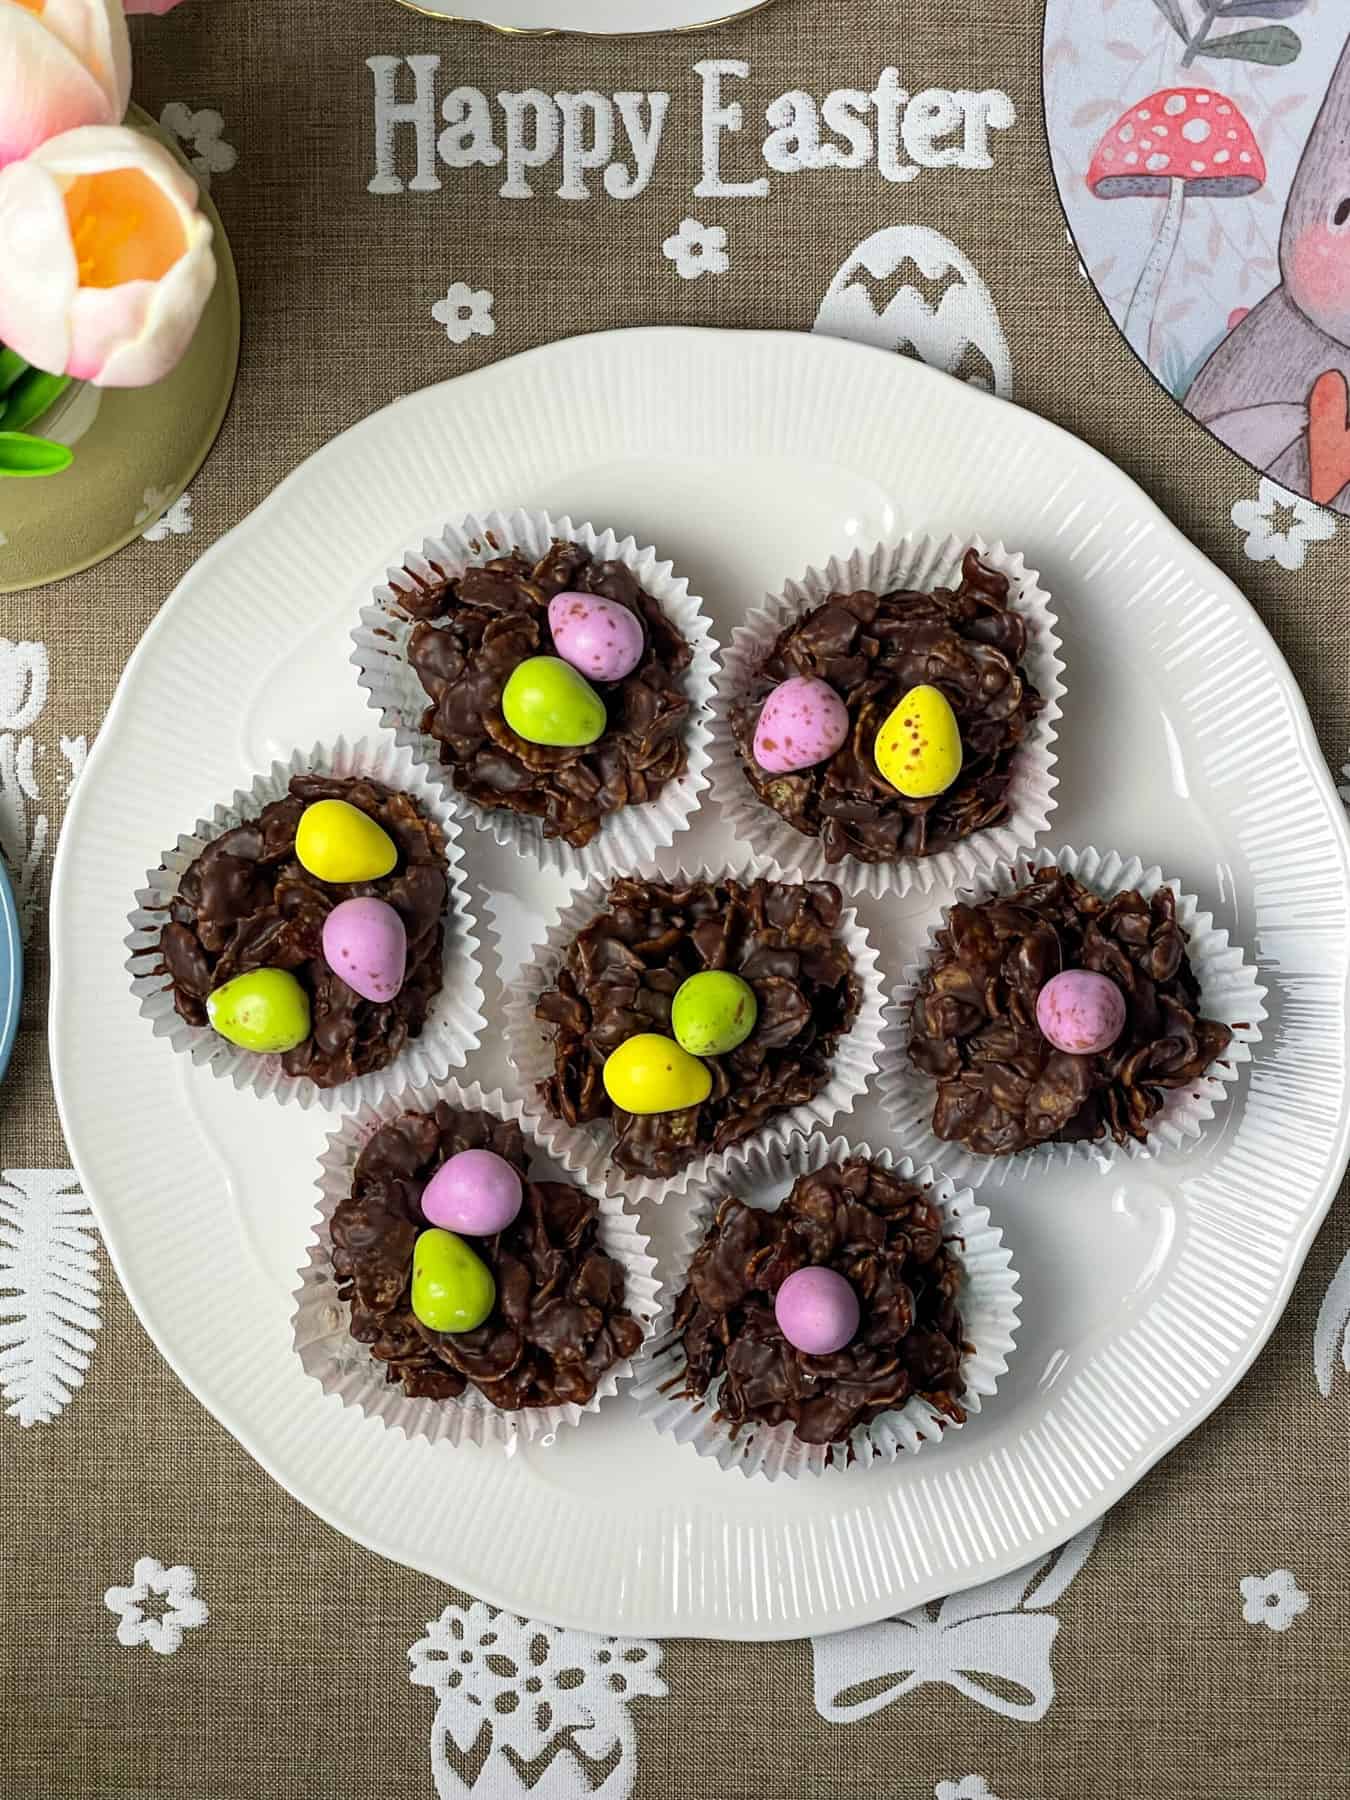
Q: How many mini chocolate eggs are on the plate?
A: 13